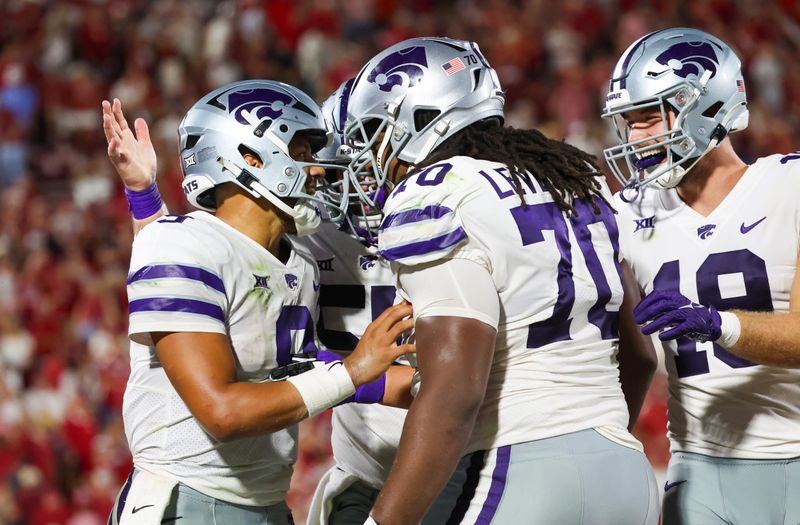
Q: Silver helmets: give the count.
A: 4